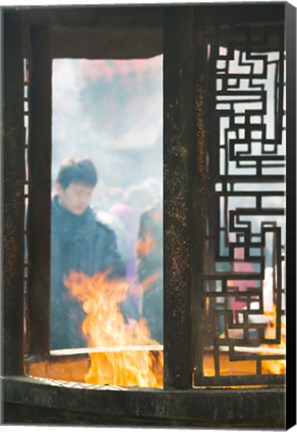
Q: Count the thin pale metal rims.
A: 1